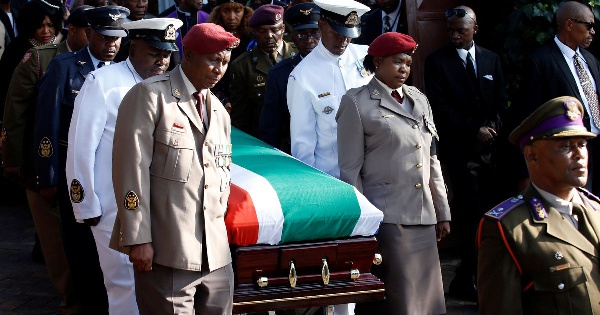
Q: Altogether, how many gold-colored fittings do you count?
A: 5